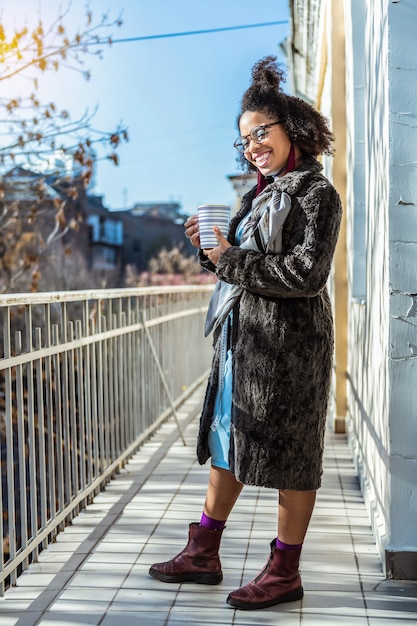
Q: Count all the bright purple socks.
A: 2